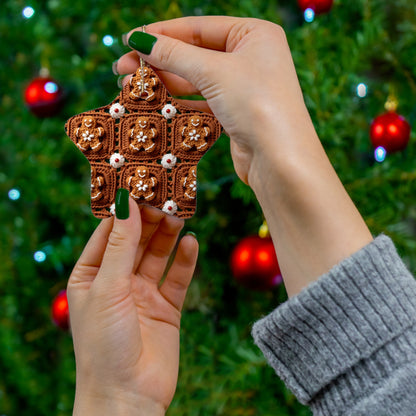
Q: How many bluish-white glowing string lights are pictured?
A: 8